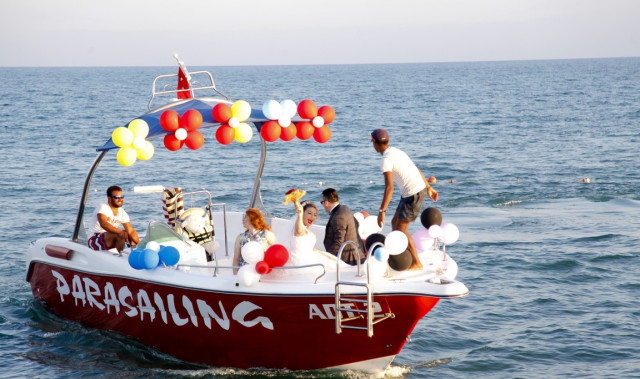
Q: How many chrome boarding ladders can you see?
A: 1